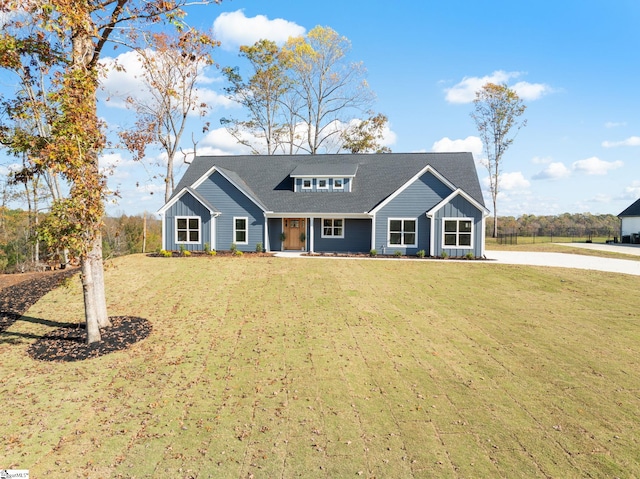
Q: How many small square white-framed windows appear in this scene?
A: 3